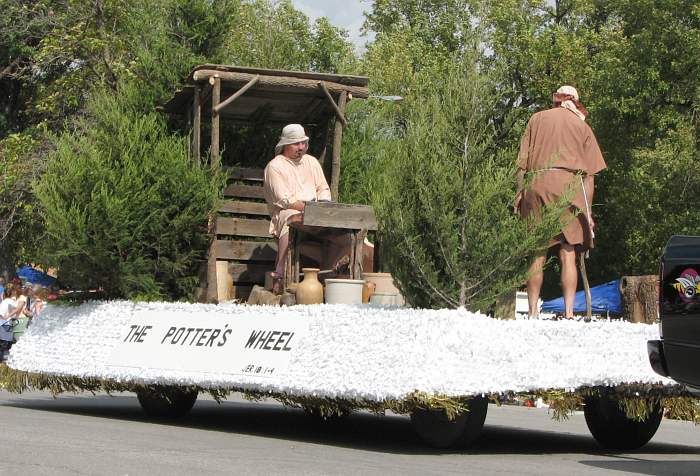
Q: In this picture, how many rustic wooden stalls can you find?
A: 1